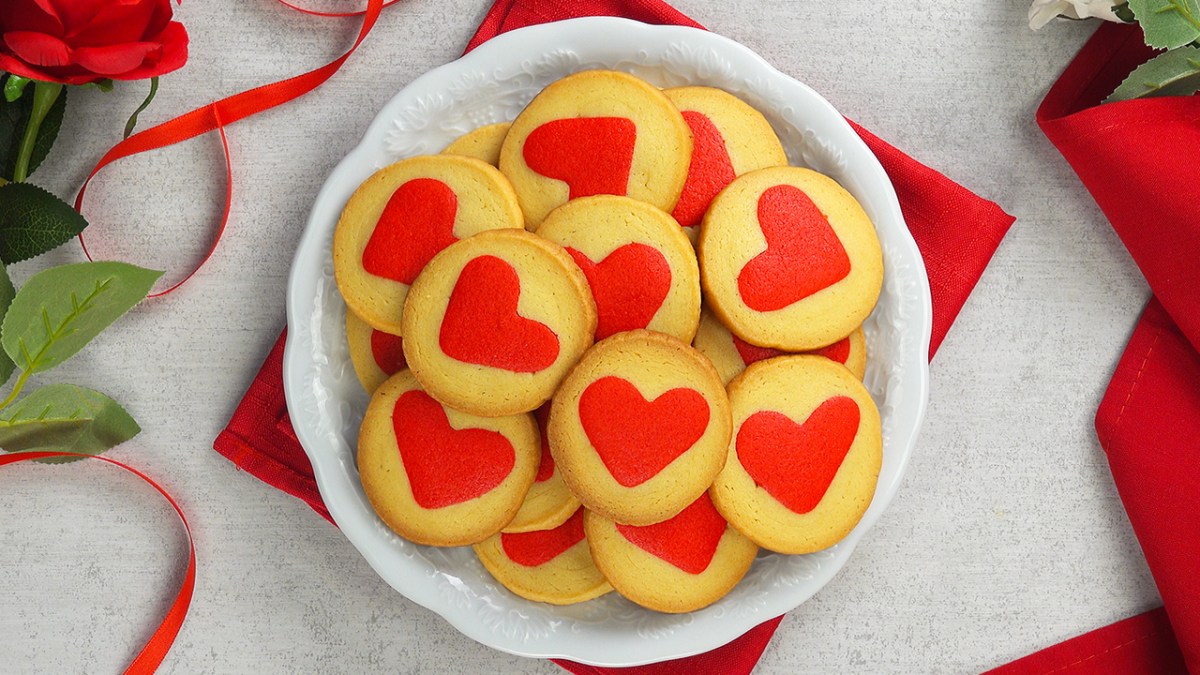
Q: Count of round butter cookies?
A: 15